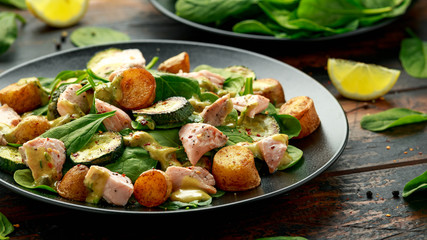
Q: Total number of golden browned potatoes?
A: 9